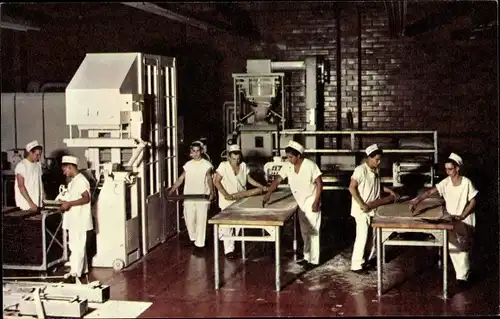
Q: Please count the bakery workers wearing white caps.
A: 7